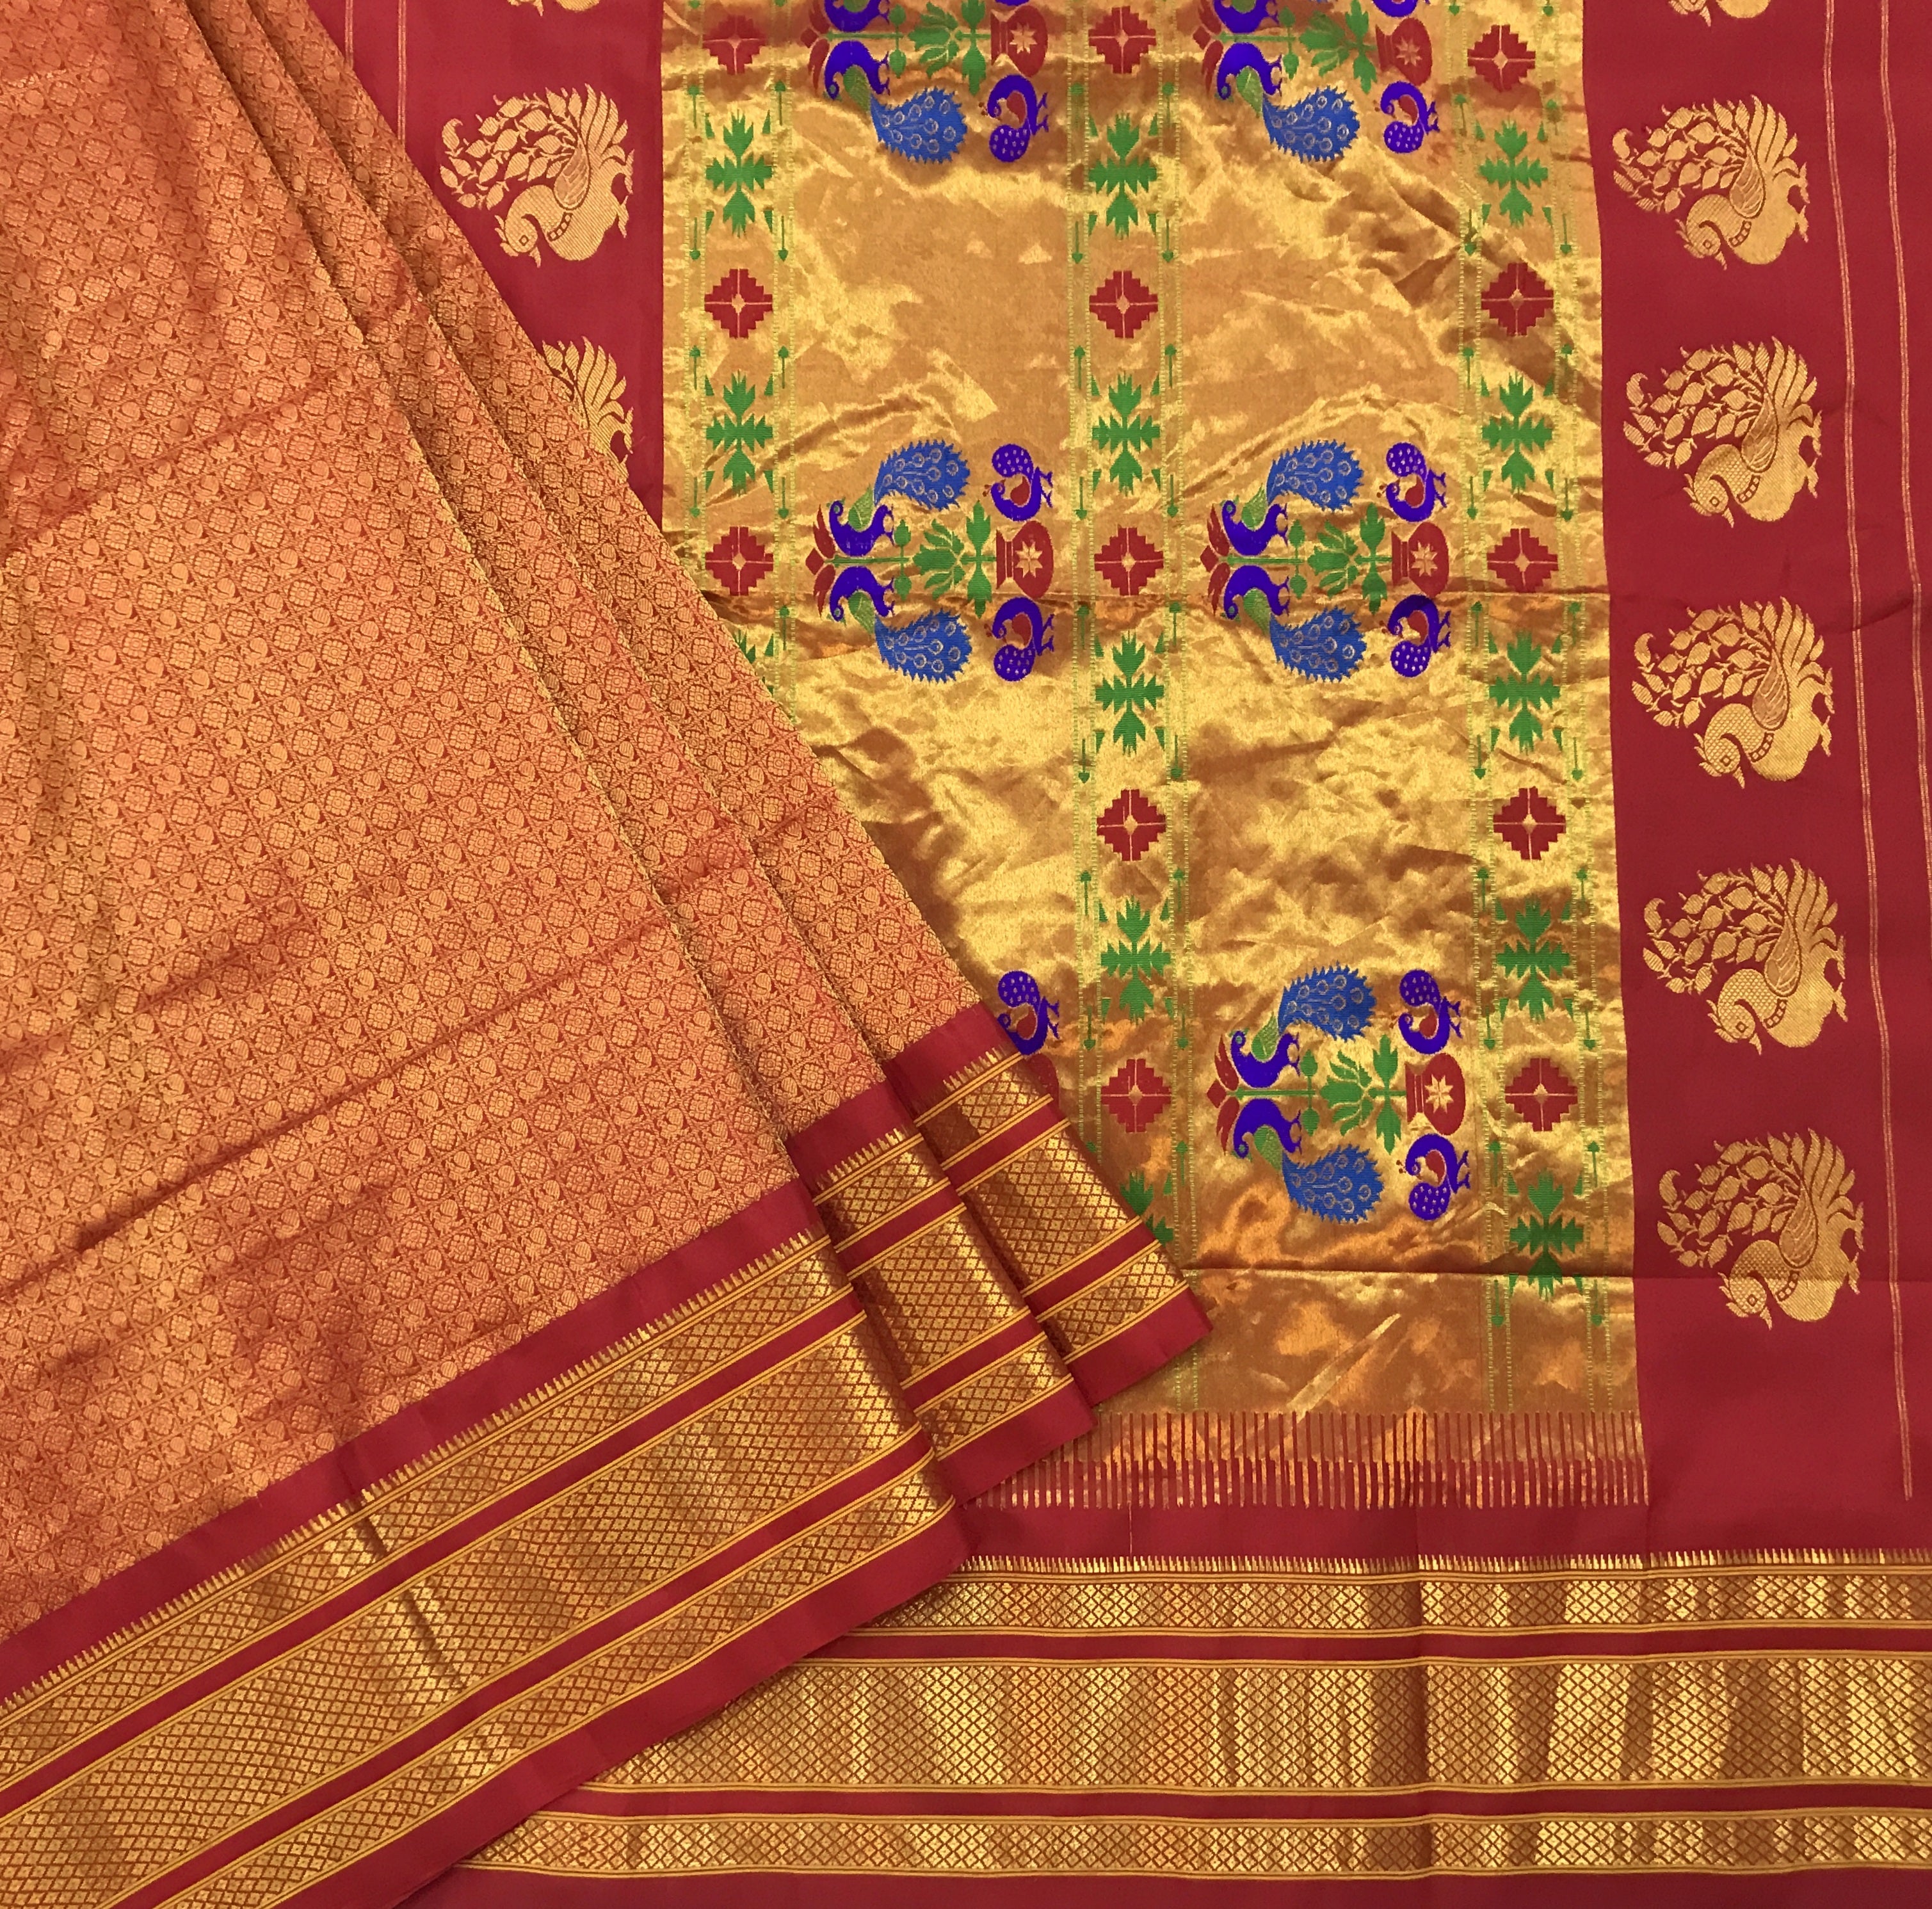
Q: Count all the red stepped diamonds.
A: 13